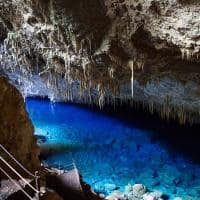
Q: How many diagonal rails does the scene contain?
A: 3